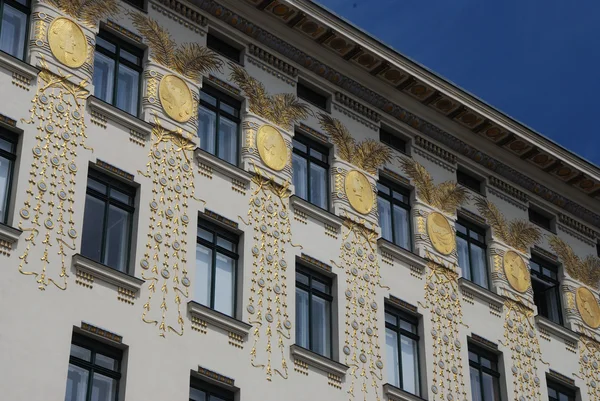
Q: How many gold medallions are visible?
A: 7